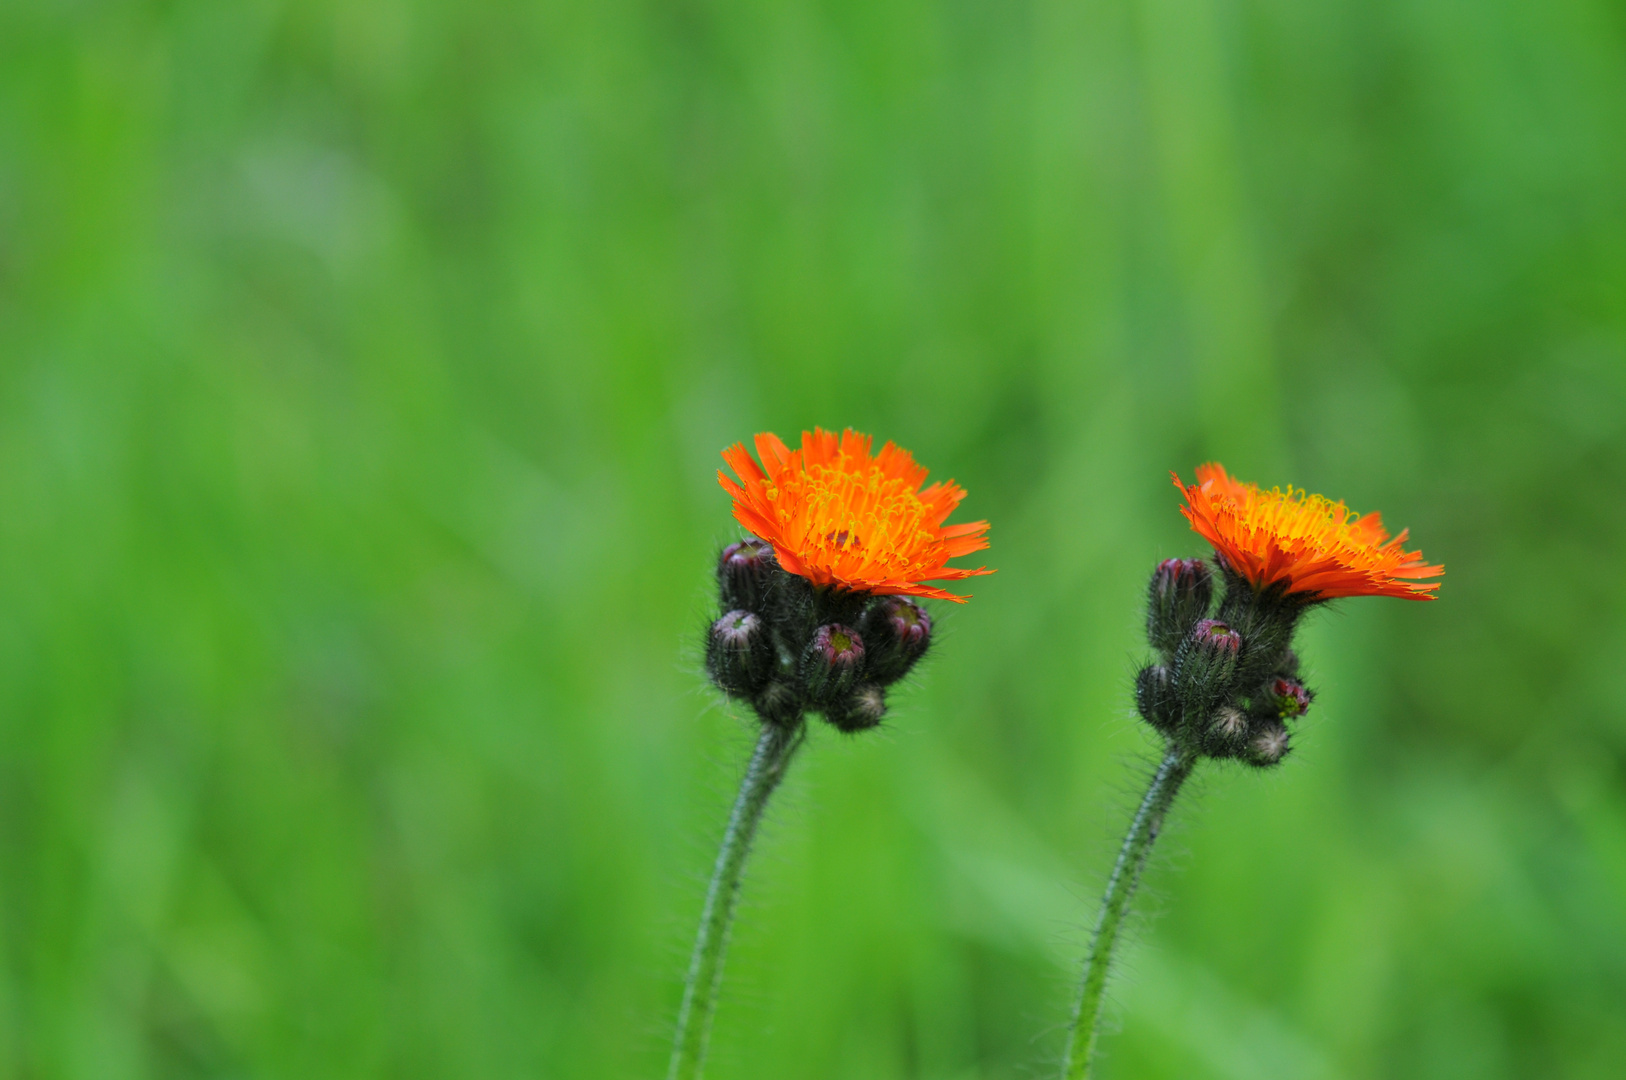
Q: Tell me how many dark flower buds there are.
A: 12